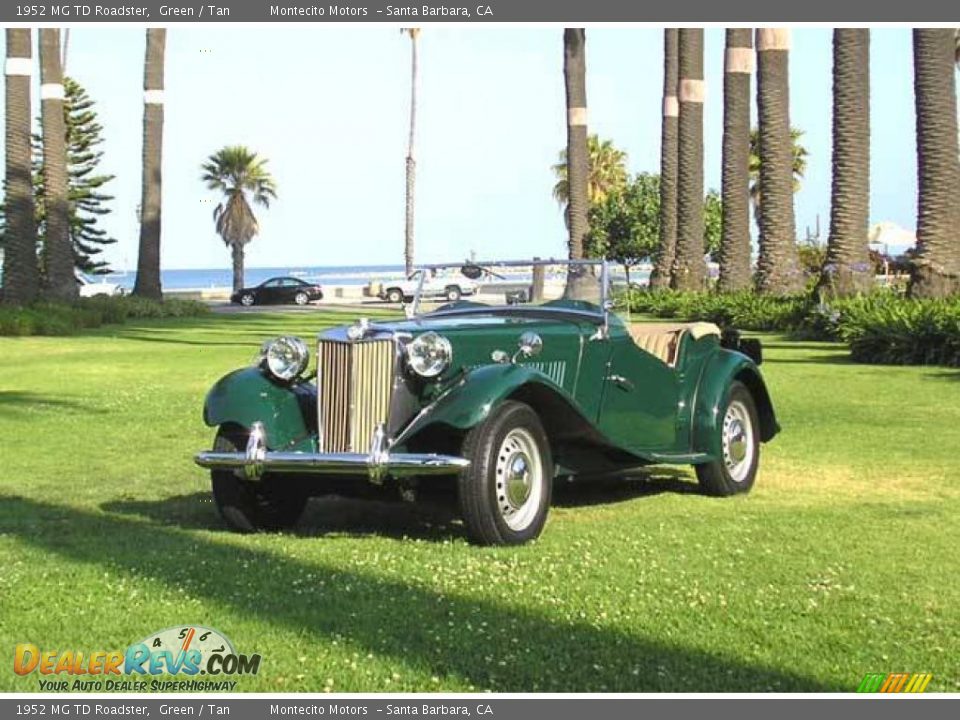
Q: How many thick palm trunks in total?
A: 10